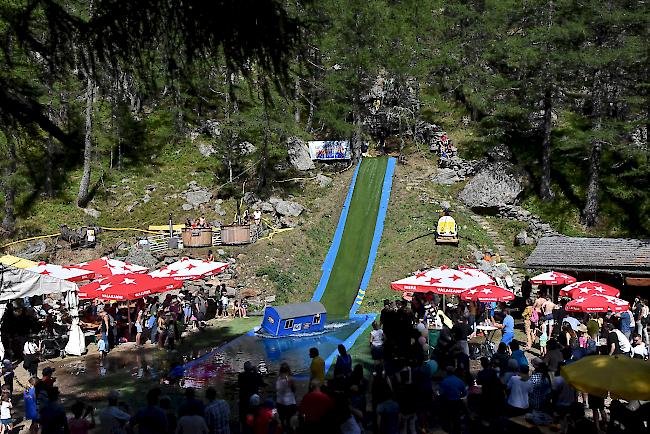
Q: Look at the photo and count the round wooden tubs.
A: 2